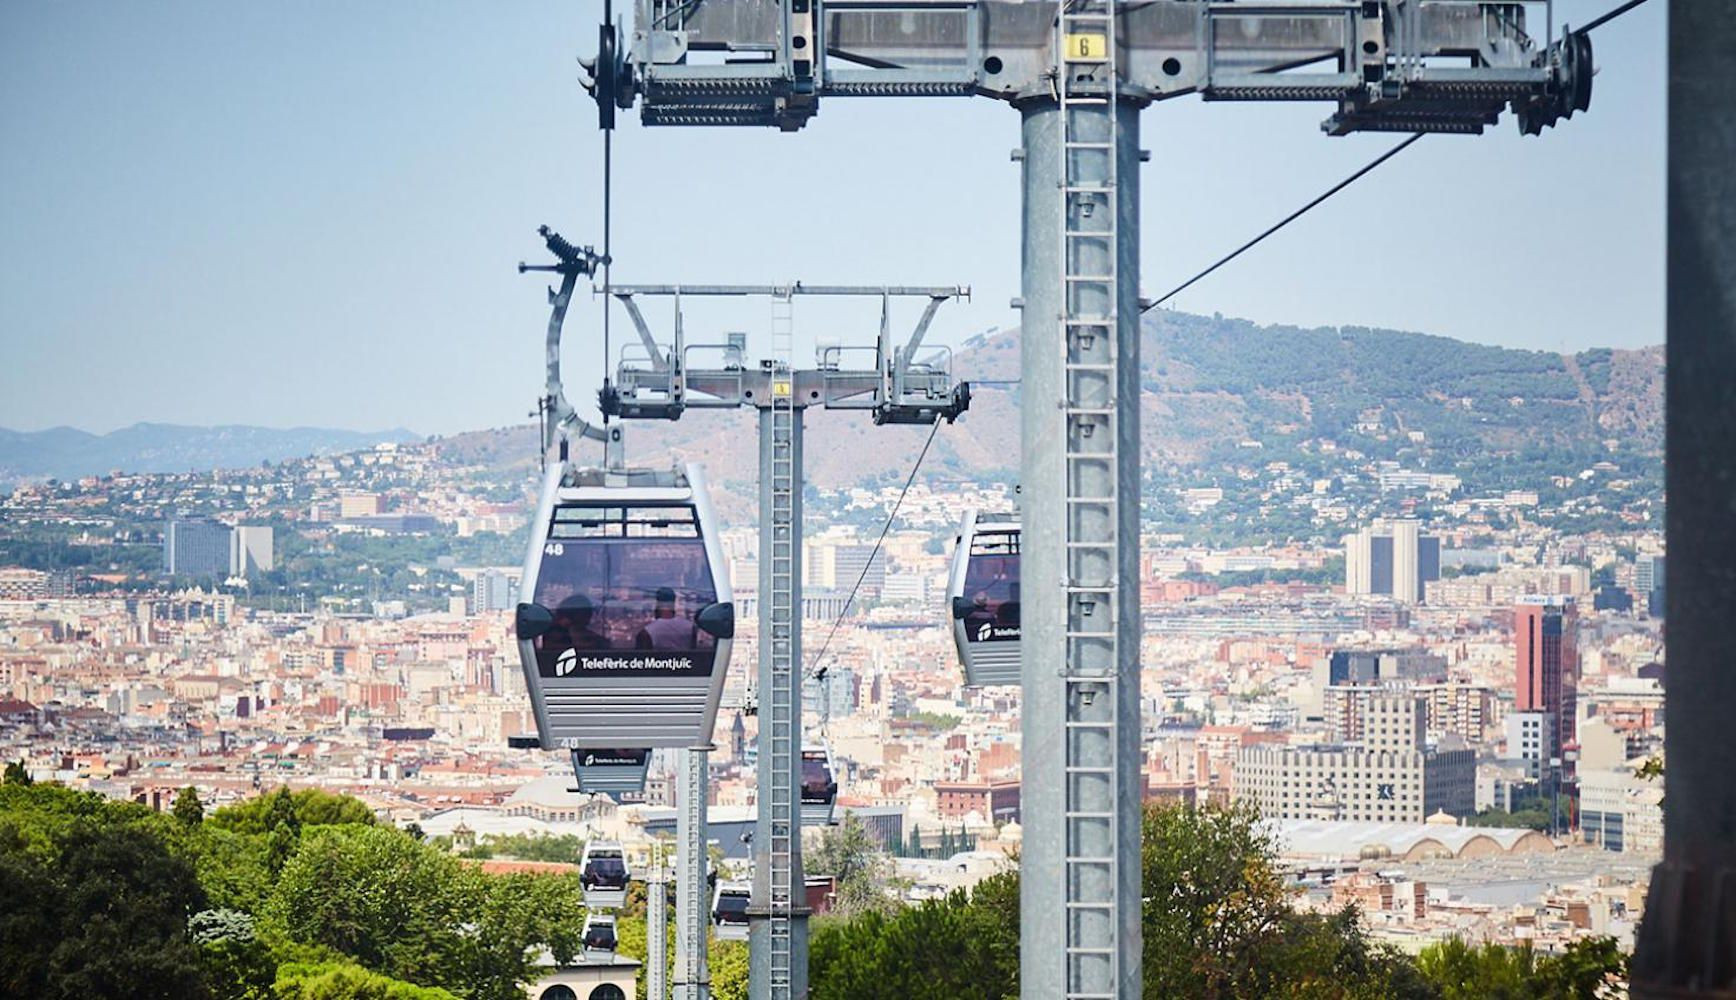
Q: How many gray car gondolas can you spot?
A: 7